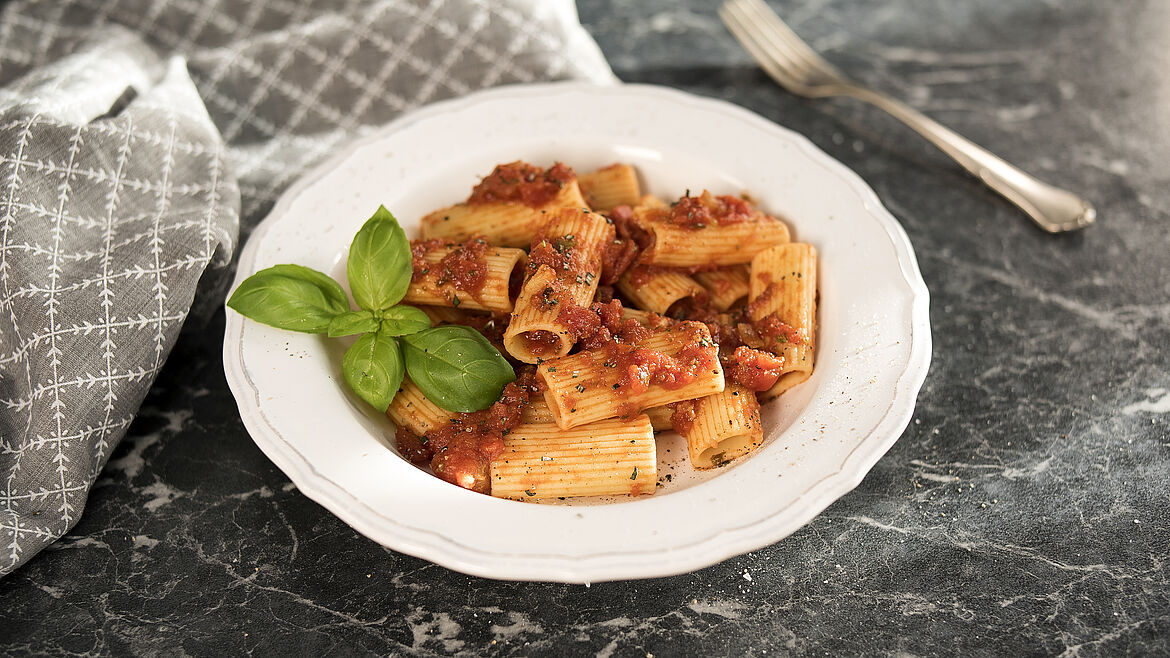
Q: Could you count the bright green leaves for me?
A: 6